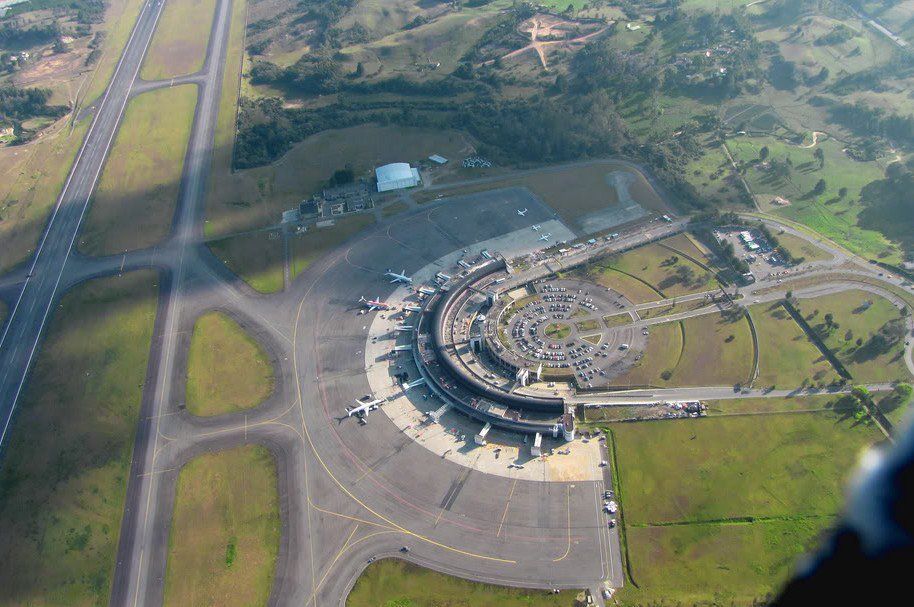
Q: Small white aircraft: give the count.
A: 3